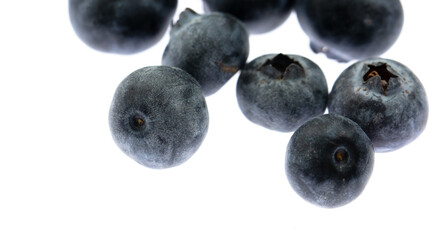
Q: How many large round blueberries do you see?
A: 8